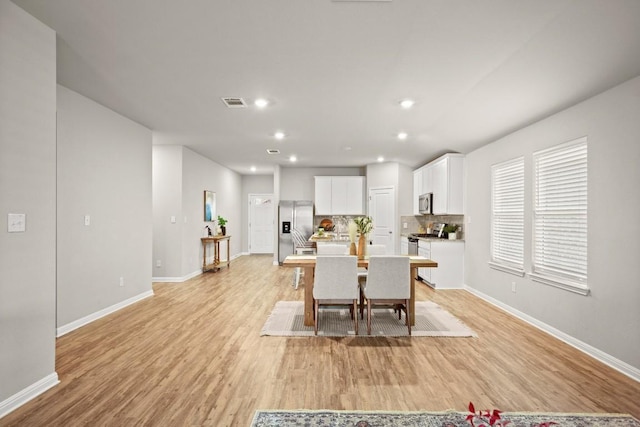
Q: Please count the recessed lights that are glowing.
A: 7